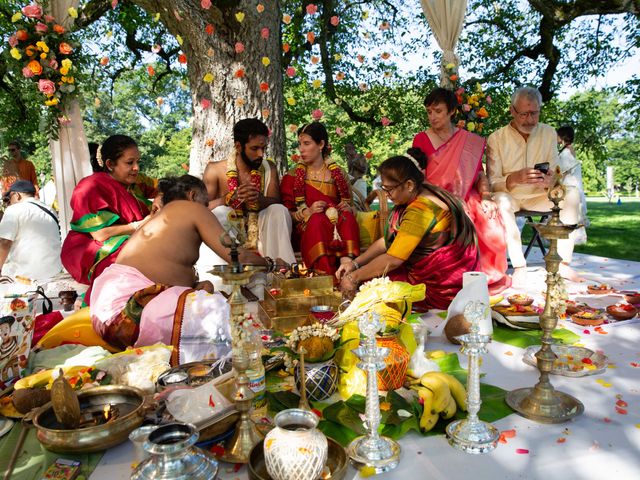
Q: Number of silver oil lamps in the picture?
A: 2